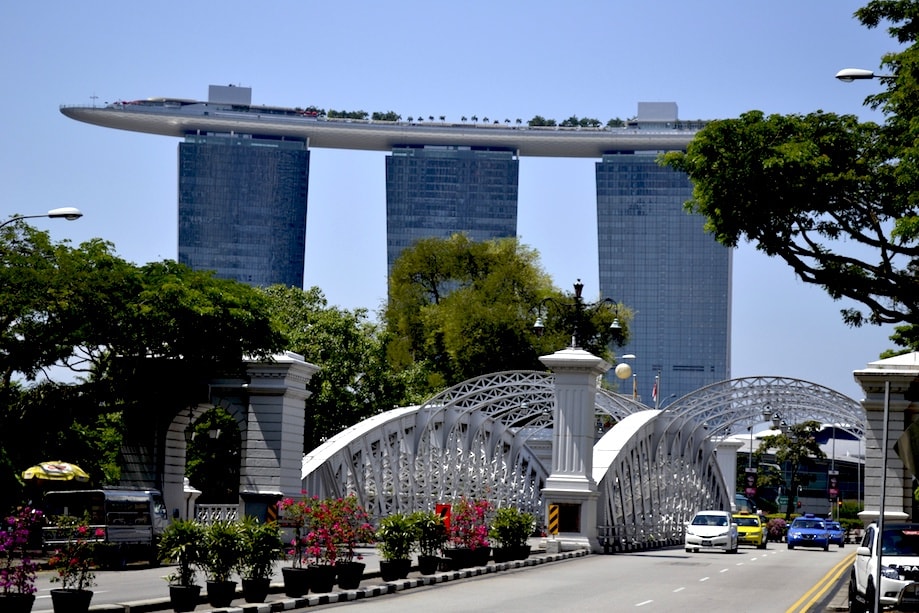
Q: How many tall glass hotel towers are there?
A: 3